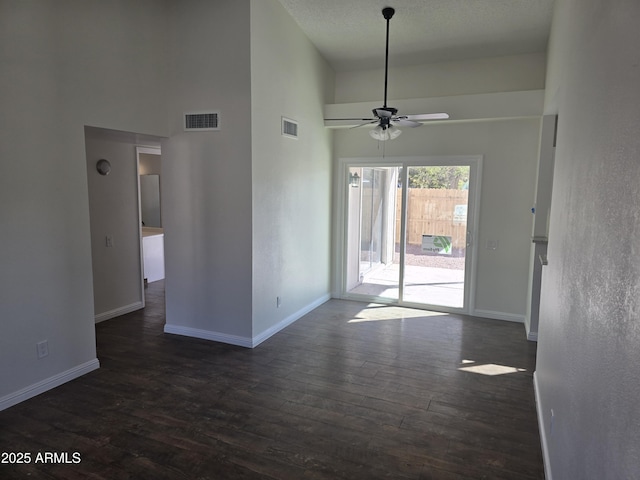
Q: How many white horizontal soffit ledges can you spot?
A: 1